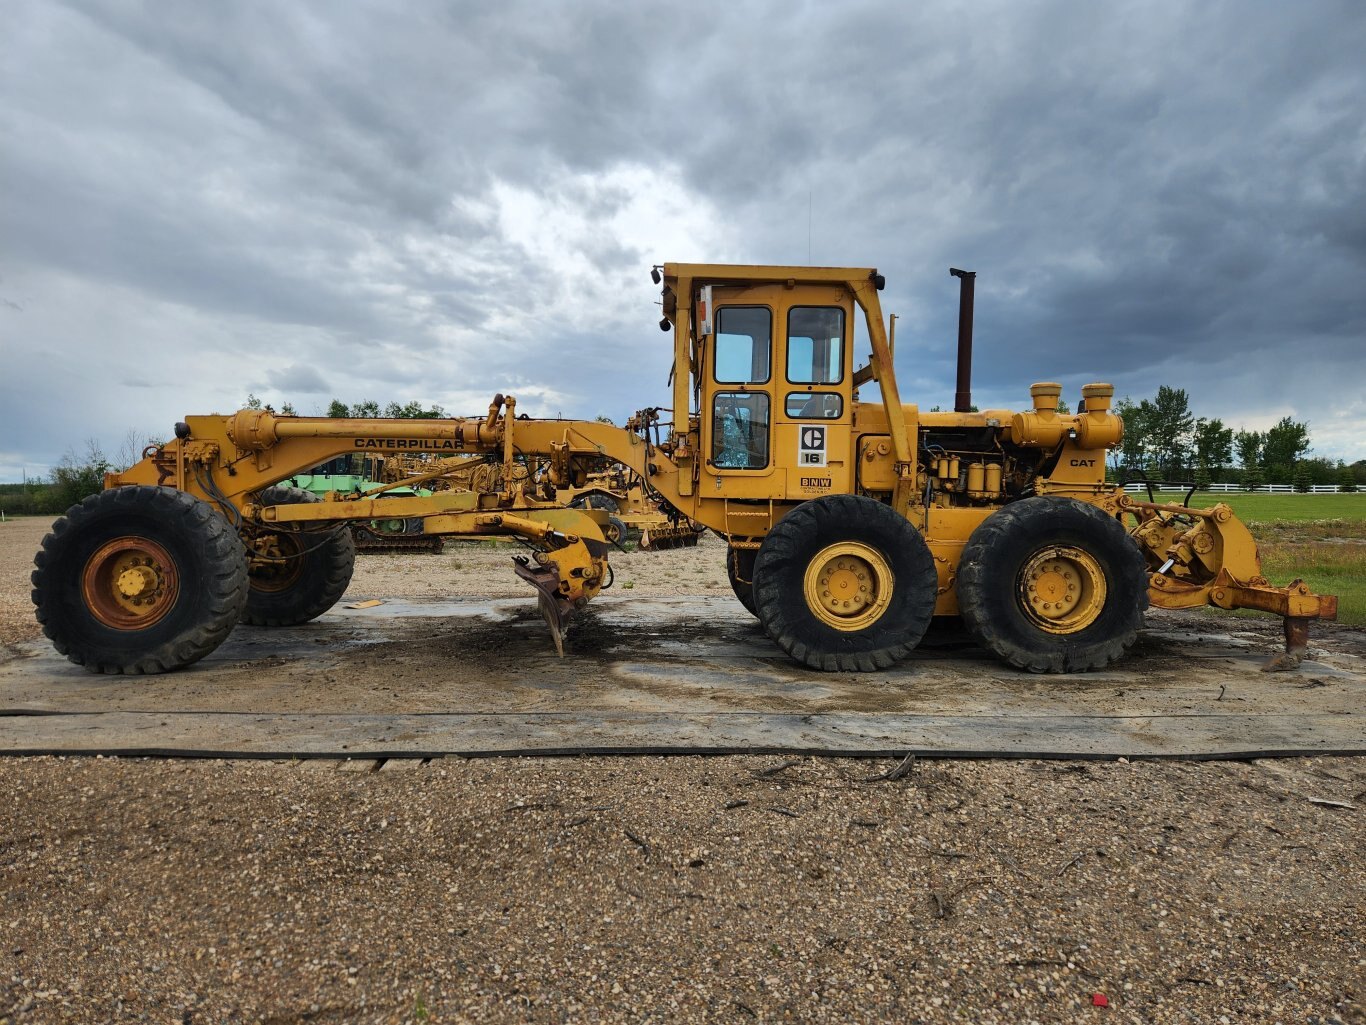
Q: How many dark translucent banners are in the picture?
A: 0